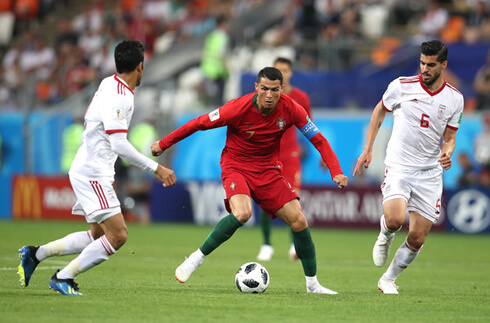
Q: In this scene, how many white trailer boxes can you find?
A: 0